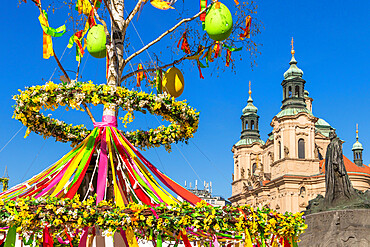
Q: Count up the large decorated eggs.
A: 3